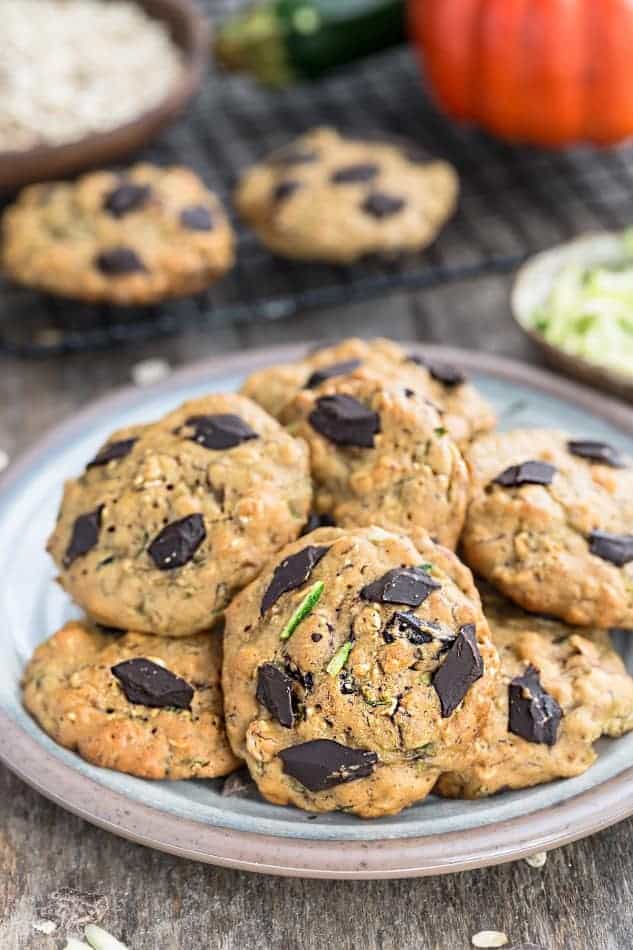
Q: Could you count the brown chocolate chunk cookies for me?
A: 9